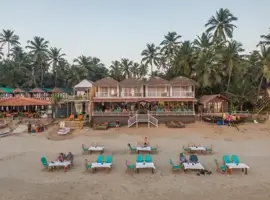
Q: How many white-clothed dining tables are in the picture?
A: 8